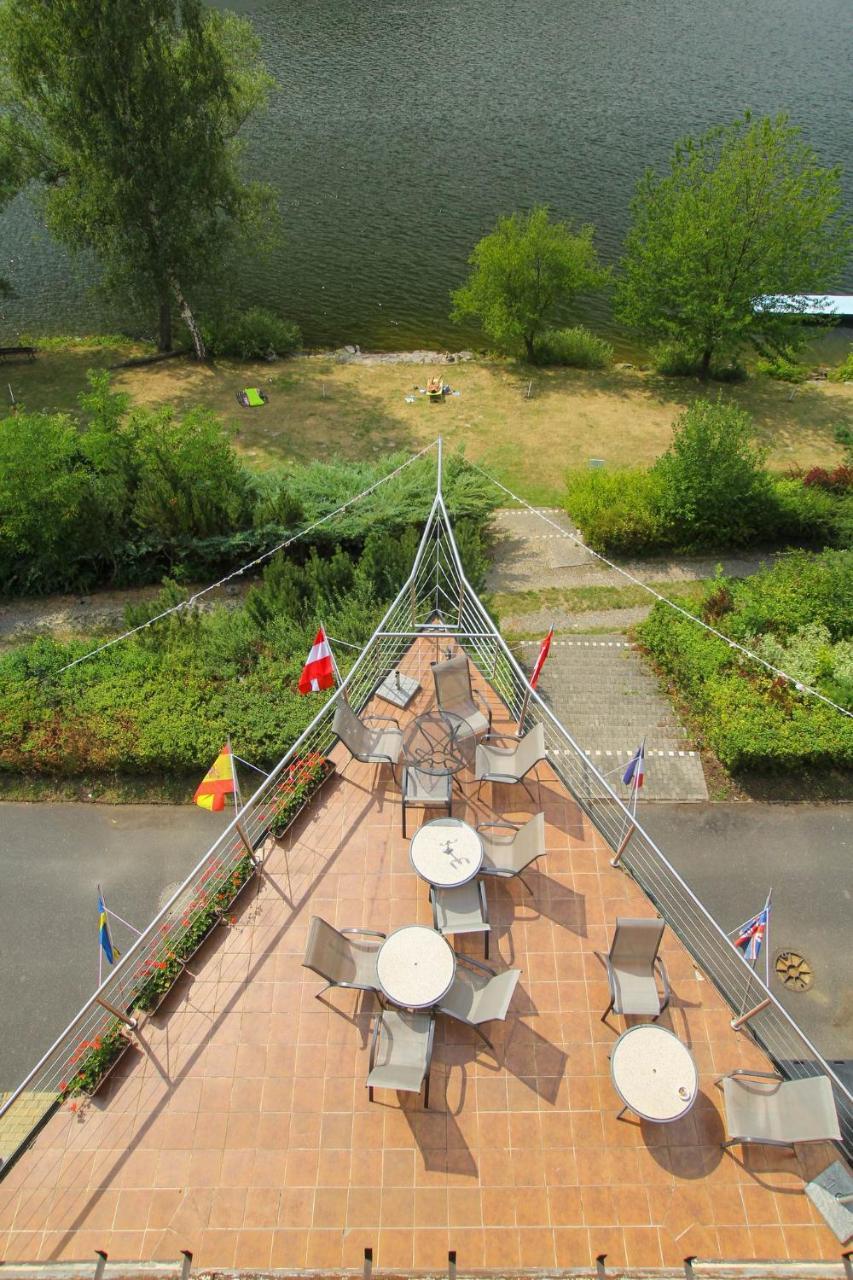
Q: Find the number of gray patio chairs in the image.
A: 11